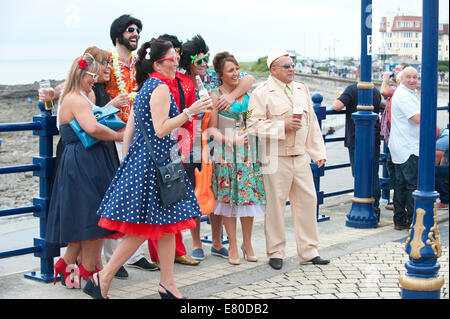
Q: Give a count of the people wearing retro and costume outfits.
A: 8